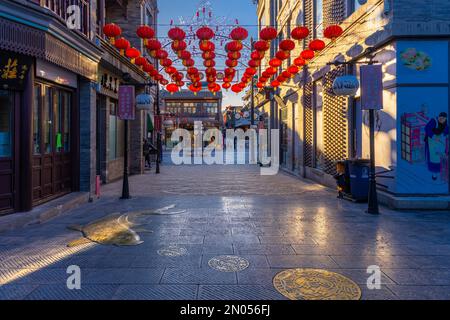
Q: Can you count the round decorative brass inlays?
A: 3